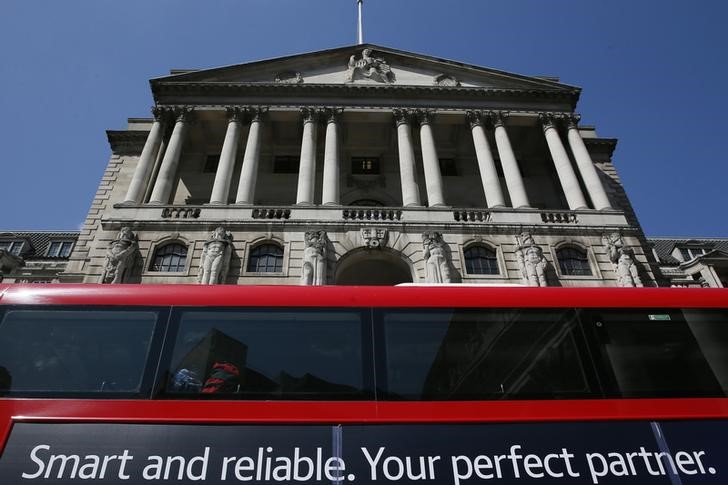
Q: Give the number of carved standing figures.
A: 6